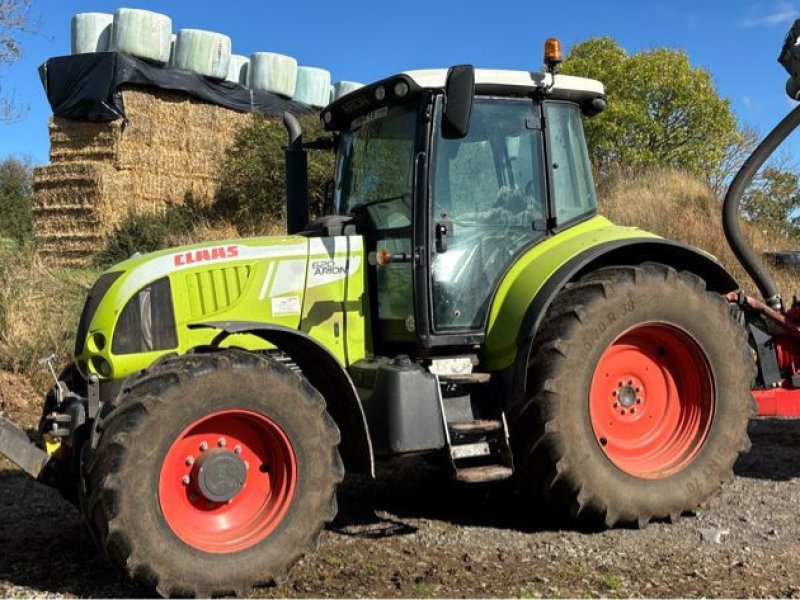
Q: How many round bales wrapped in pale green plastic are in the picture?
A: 8